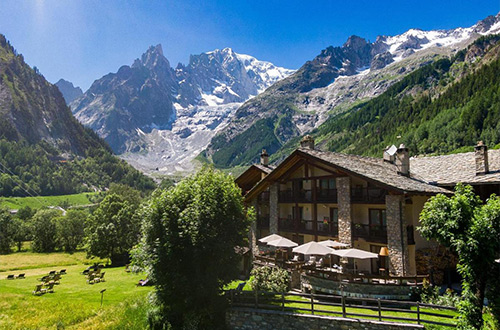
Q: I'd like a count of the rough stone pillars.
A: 4